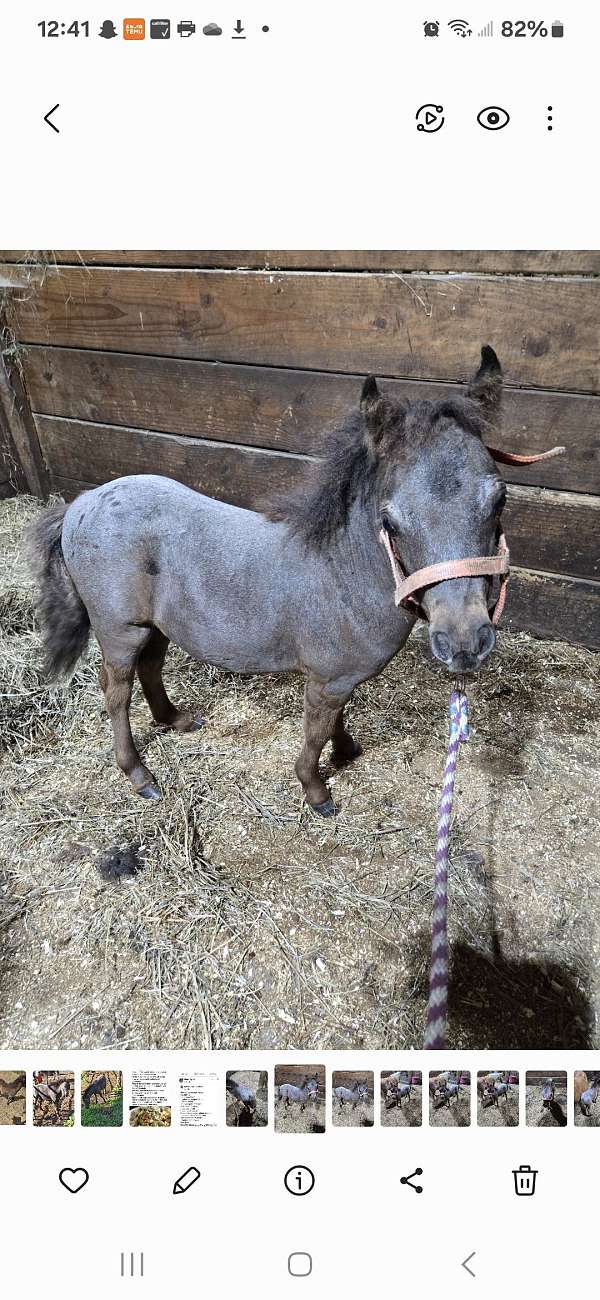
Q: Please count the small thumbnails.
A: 13